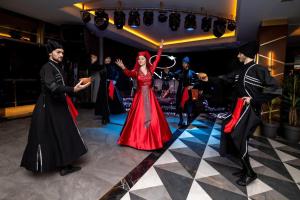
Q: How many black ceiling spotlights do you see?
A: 11